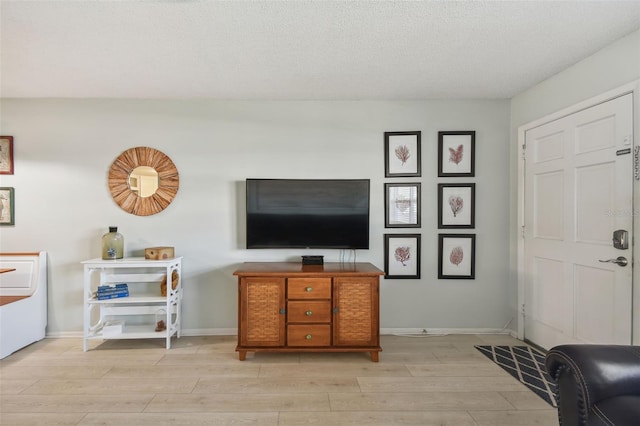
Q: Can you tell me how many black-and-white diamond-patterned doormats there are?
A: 1